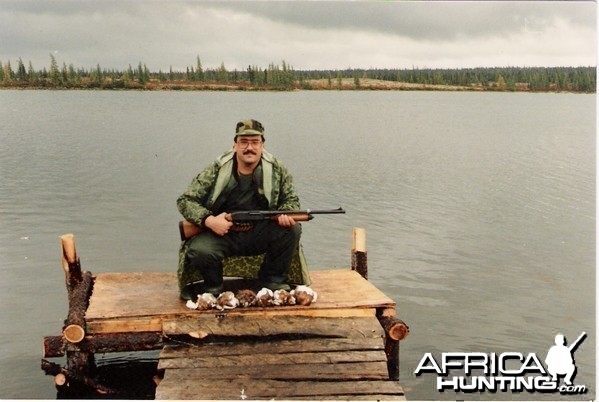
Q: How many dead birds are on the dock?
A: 6